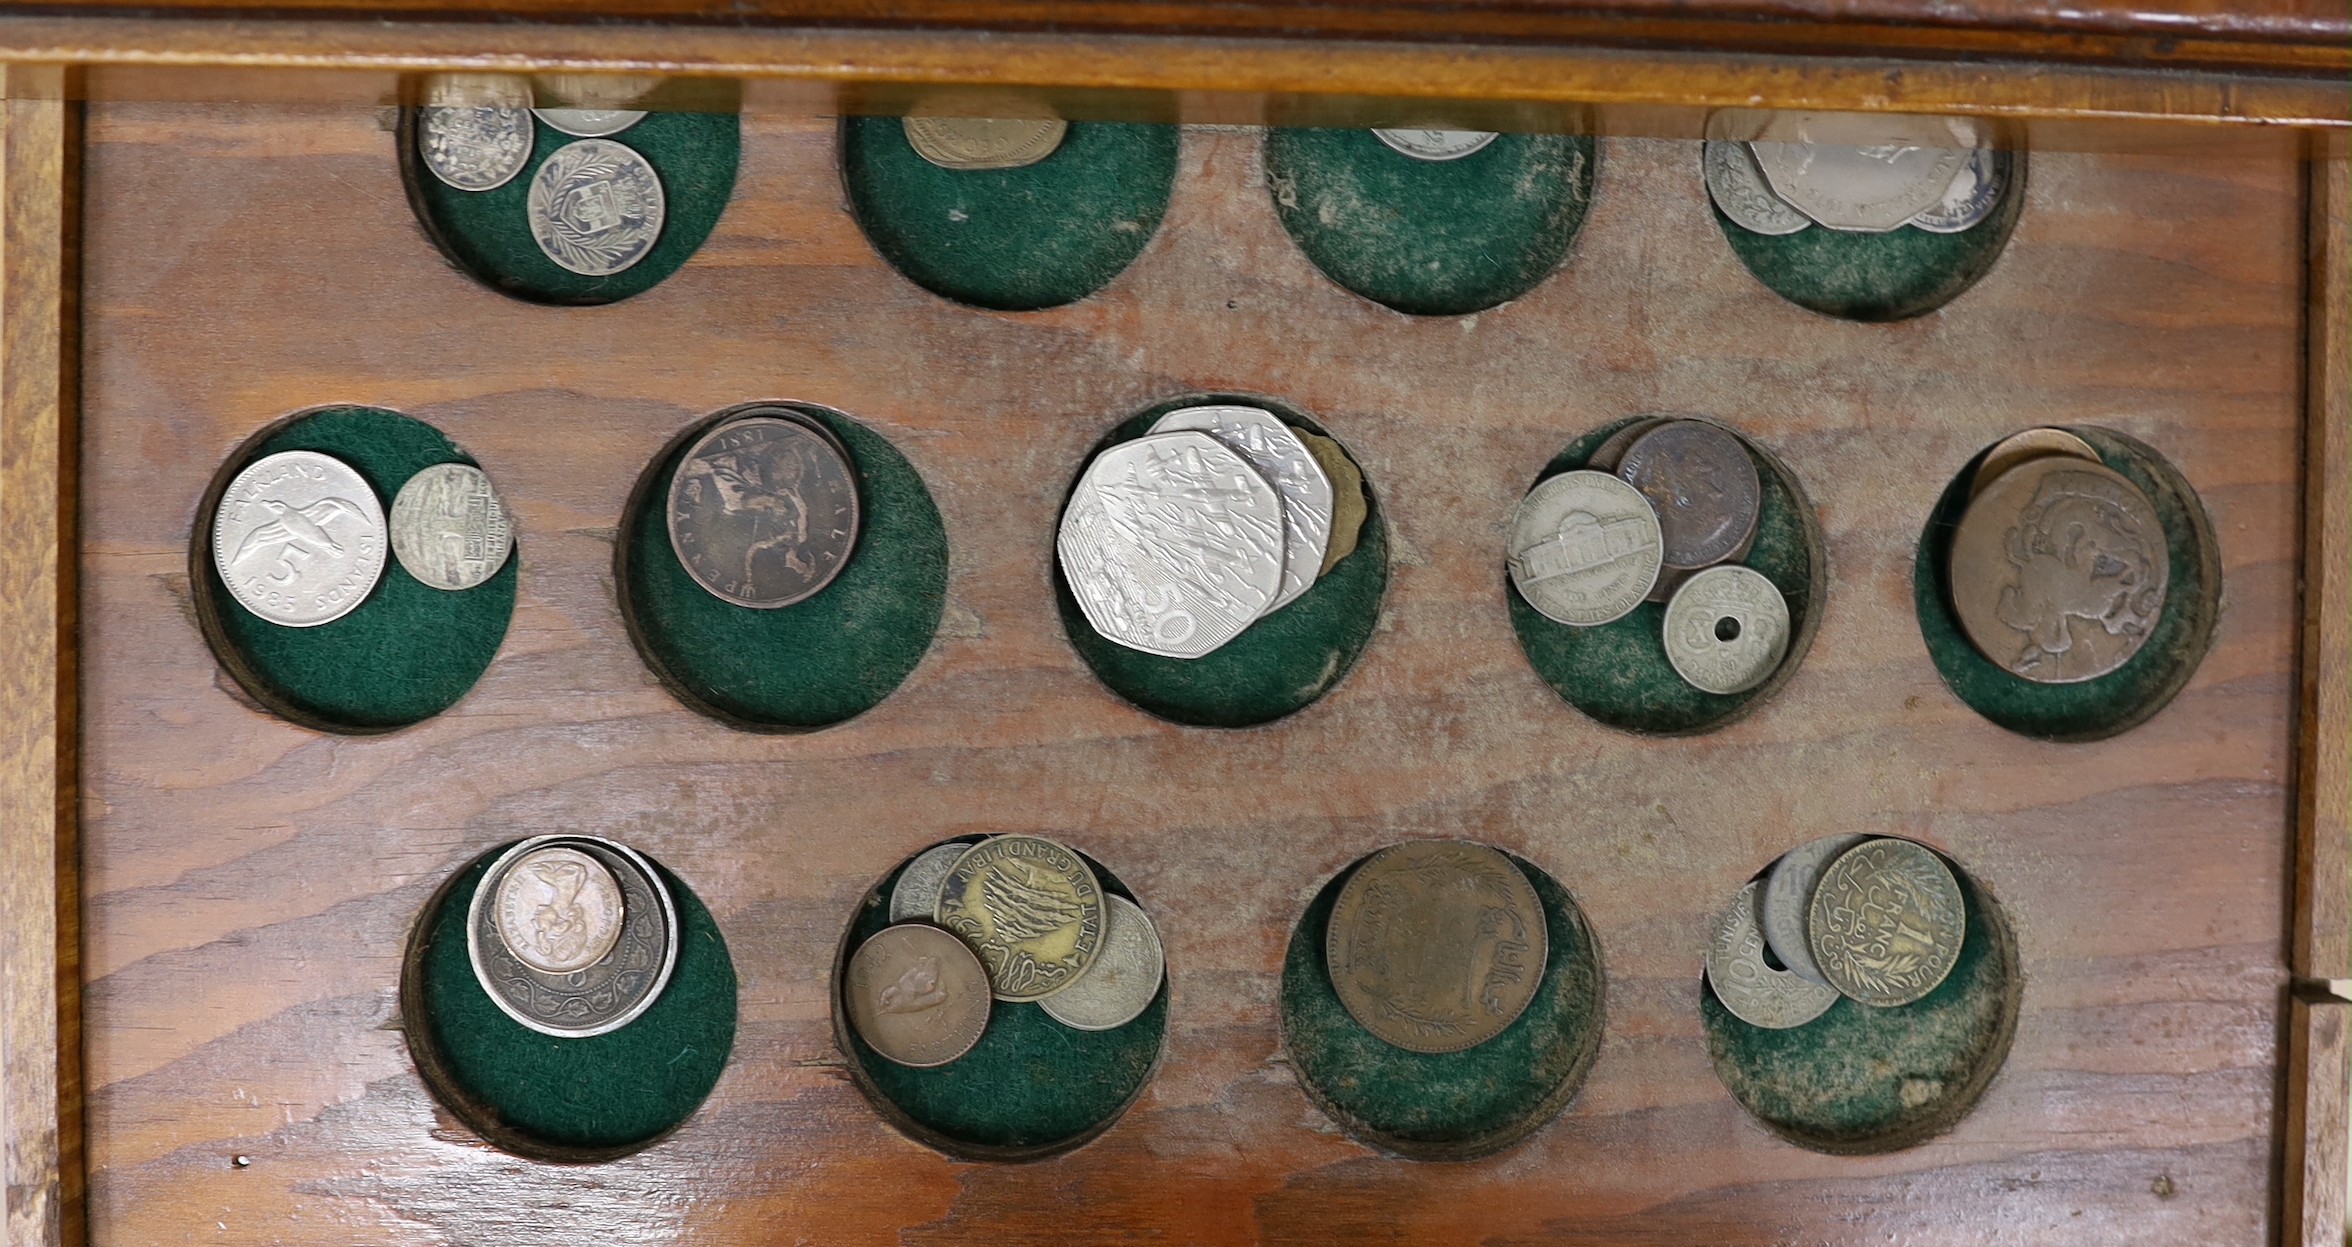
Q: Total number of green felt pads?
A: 13